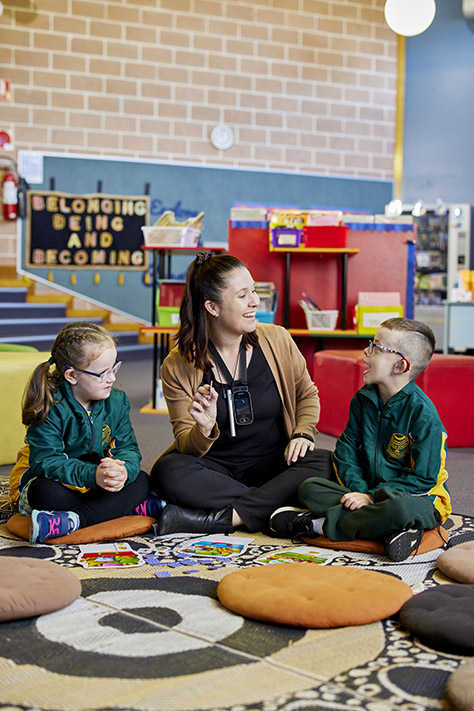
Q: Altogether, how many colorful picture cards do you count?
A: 3